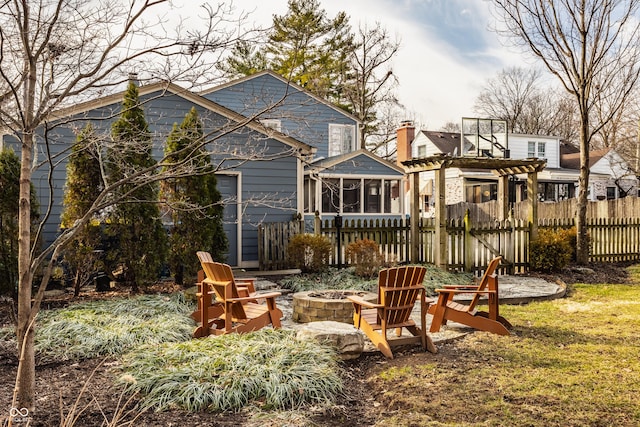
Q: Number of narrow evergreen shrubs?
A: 4